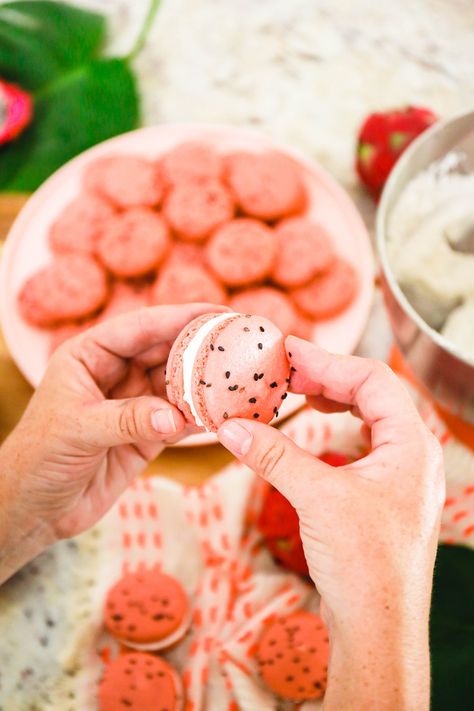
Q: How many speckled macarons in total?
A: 4